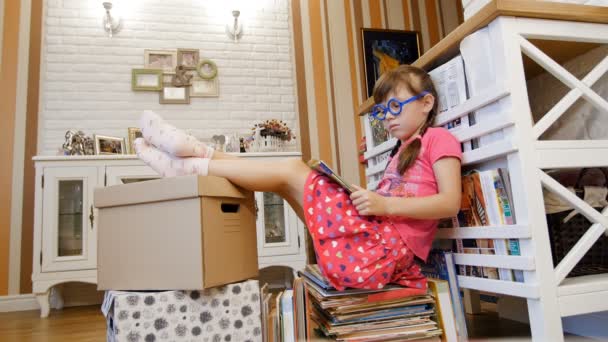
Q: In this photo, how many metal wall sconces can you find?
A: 2